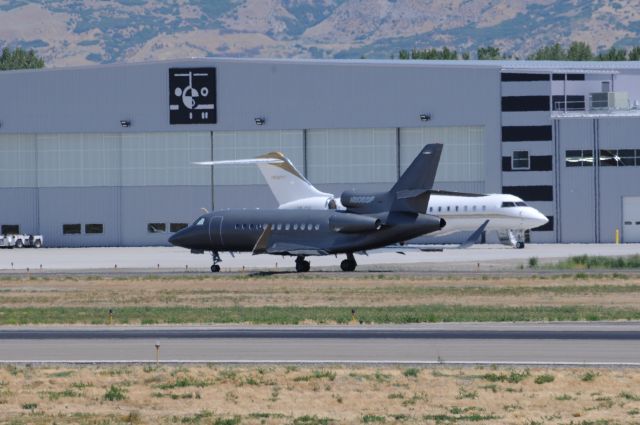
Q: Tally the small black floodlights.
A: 3